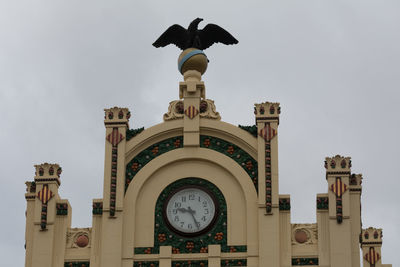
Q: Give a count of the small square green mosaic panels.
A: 4